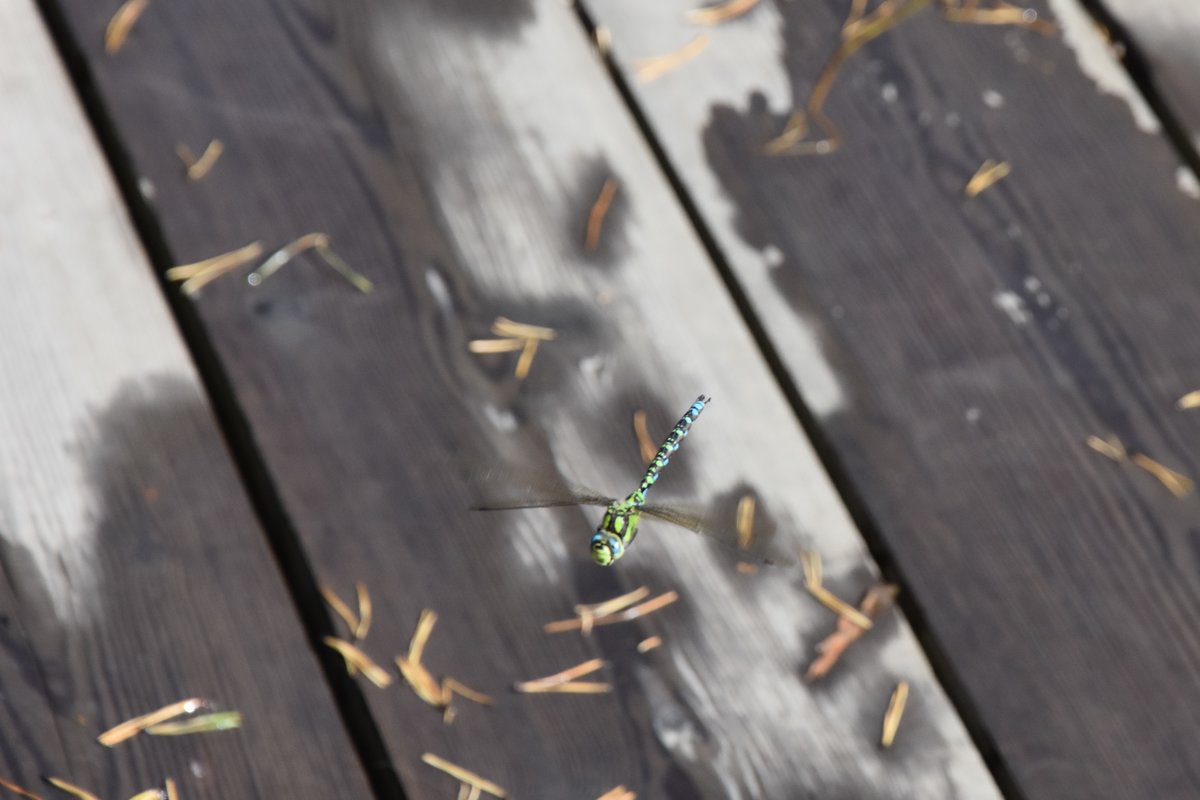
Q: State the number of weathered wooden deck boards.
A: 4